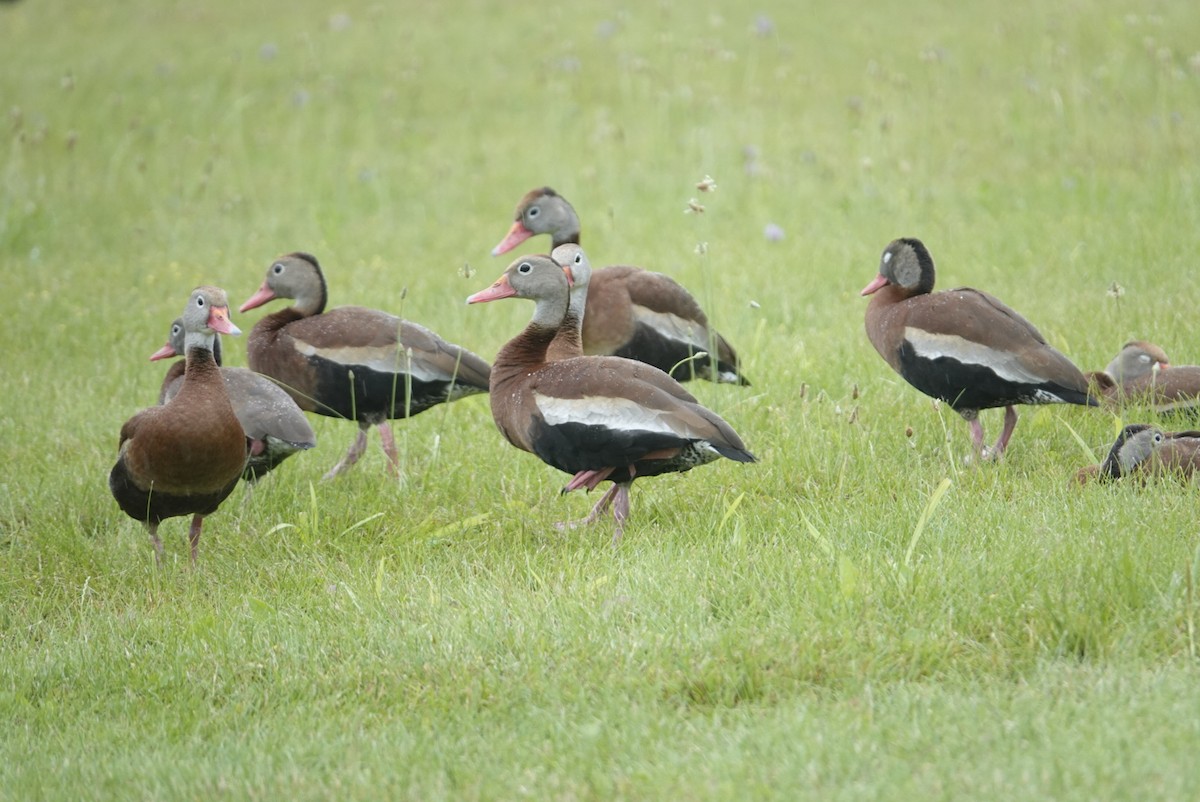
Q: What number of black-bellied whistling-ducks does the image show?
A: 9